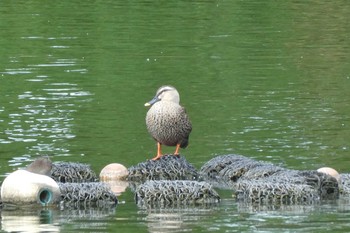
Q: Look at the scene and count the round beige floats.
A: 2